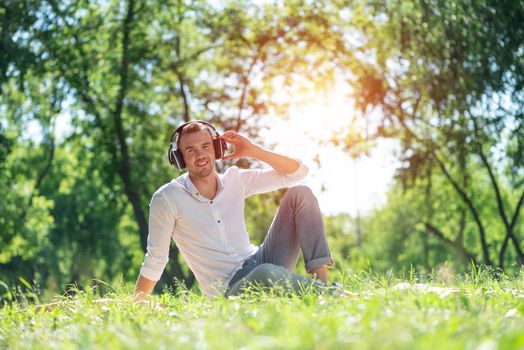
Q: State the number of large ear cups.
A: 2